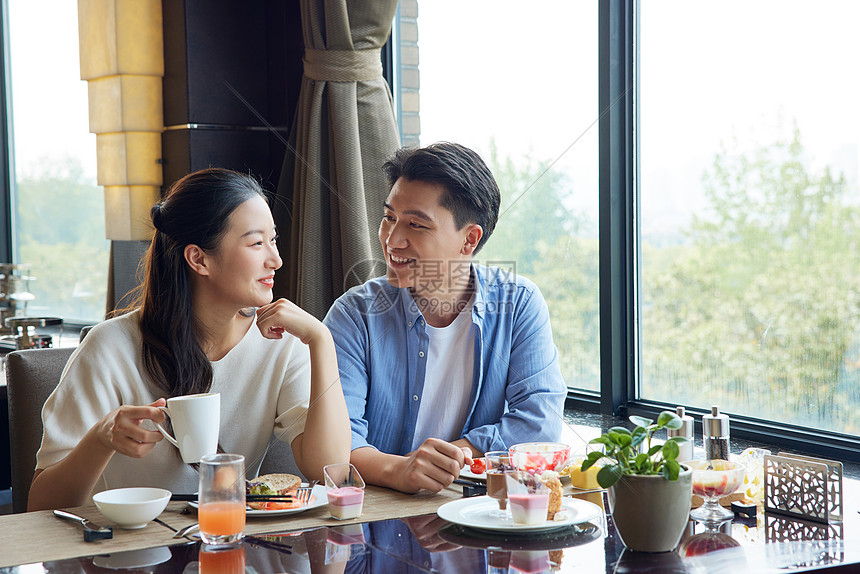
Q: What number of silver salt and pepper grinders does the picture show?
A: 2